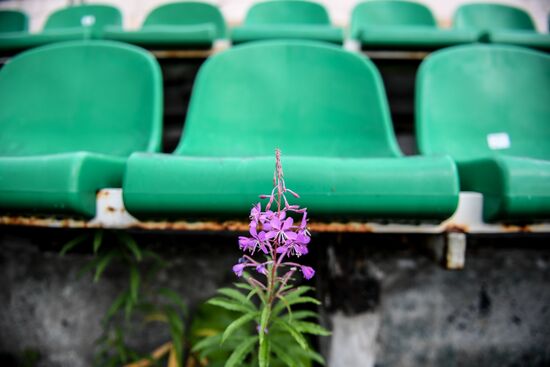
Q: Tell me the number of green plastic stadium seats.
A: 9